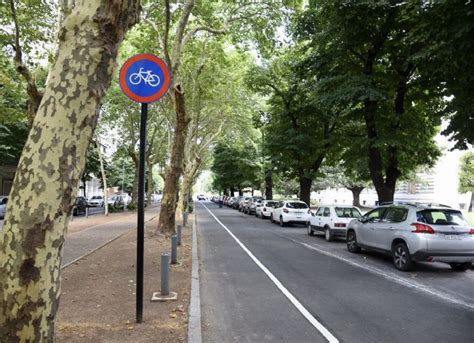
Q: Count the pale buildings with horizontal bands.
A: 1